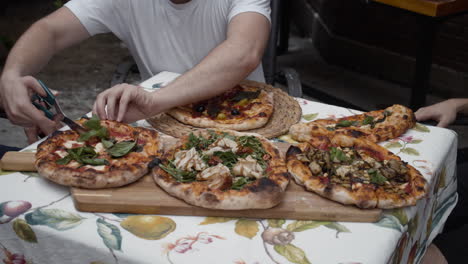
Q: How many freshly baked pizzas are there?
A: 5